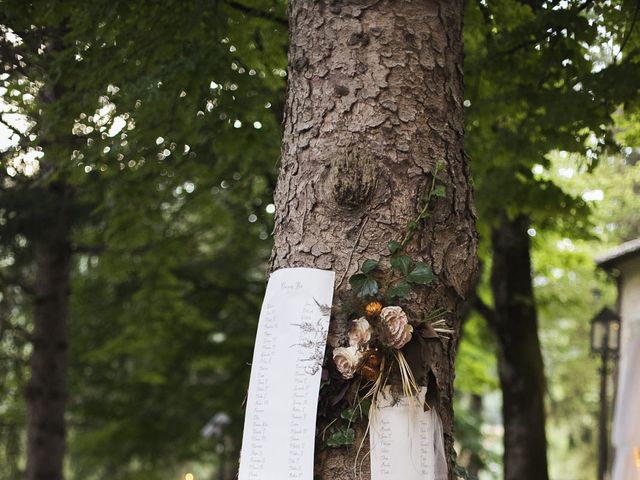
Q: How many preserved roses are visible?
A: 3